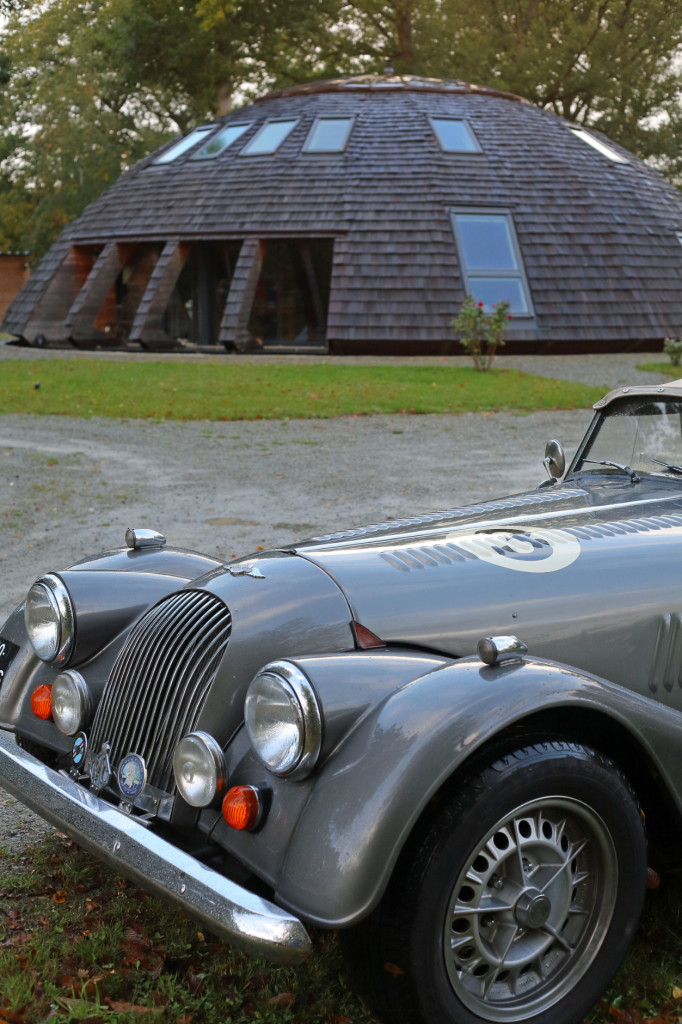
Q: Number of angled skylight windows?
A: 6